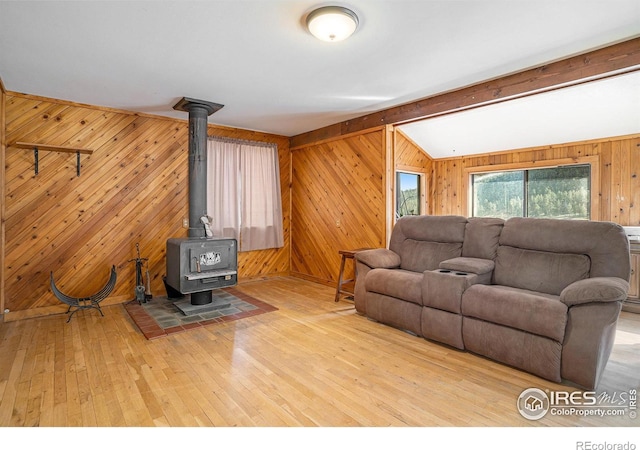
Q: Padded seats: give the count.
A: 2